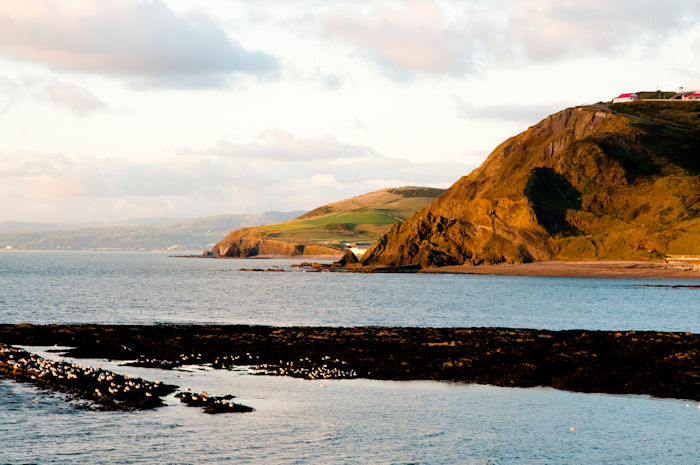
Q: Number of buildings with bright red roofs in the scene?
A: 2